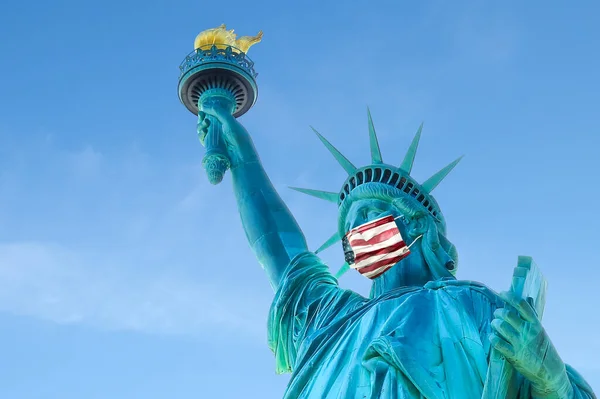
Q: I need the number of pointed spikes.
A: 7